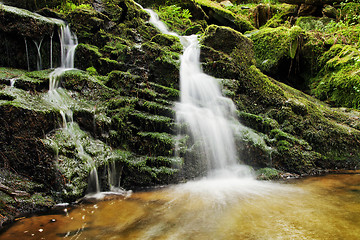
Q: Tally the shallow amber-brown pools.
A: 1